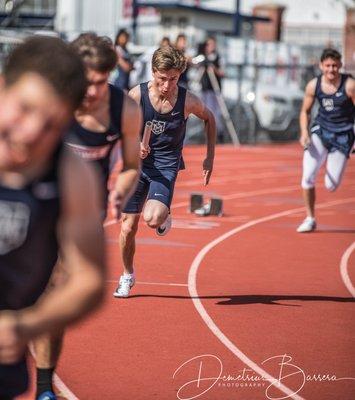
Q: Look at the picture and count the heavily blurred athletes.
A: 1